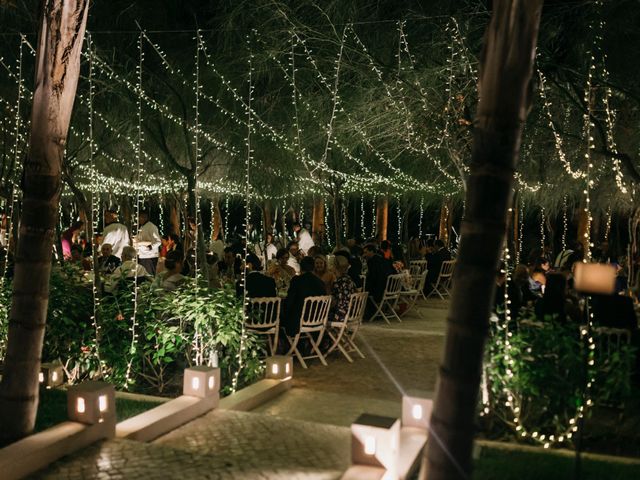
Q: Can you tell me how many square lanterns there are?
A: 6